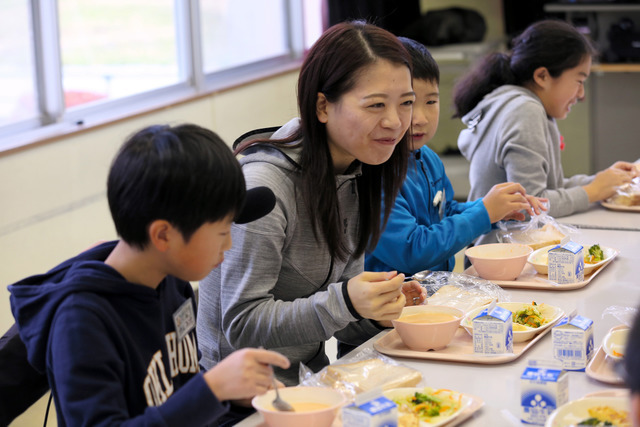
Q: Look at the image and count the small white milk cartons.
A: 5